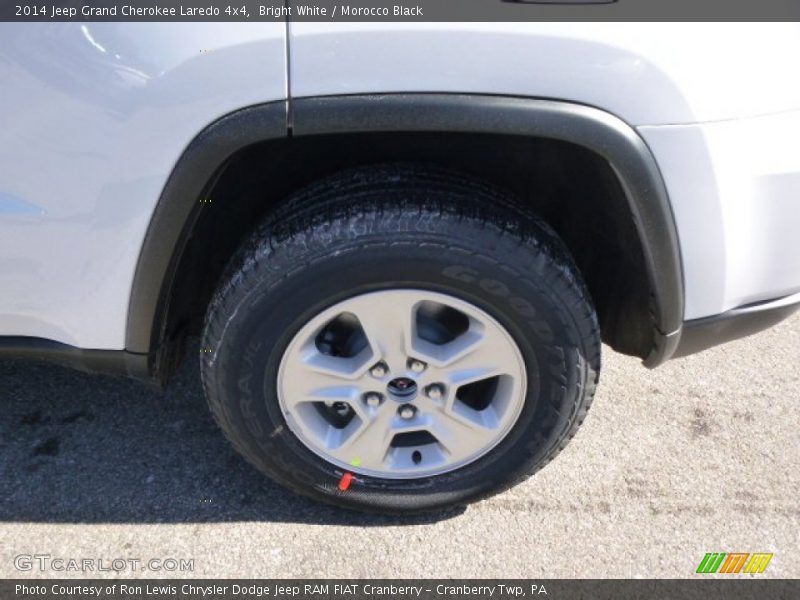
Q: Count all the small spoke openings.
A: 5